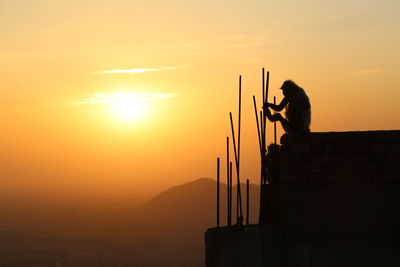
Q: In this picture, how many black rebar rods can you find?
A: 11